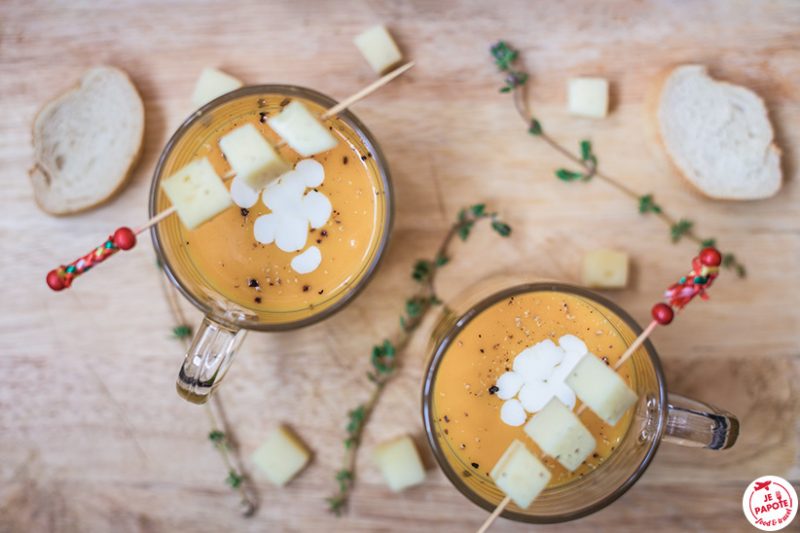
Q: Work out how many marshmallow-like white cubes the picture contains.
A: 12